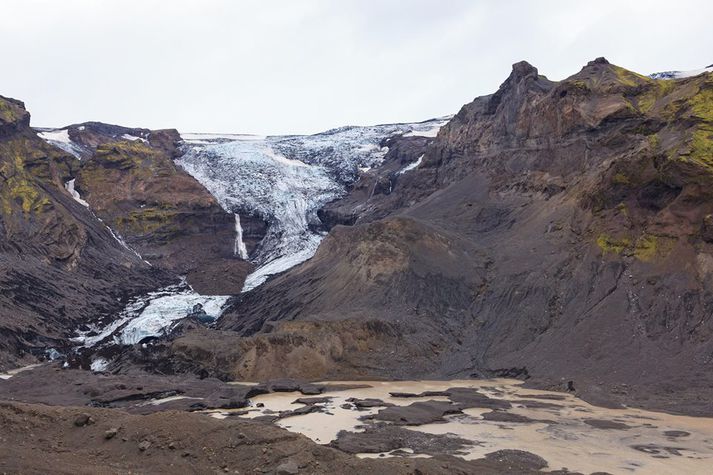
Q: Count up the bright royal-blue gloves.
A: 0